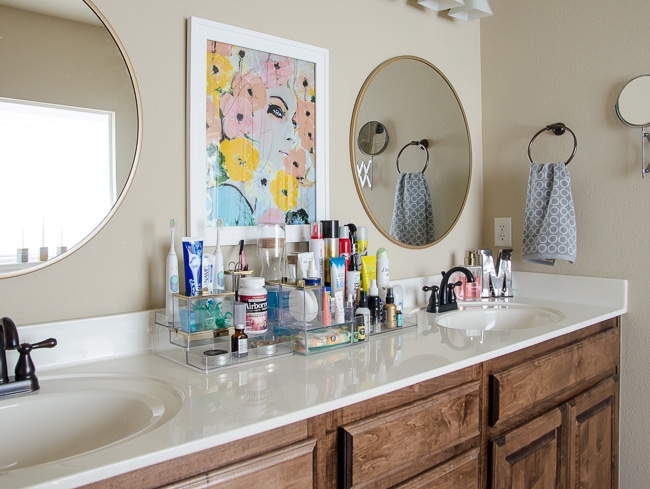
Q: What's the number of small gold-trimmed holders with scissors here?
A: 1